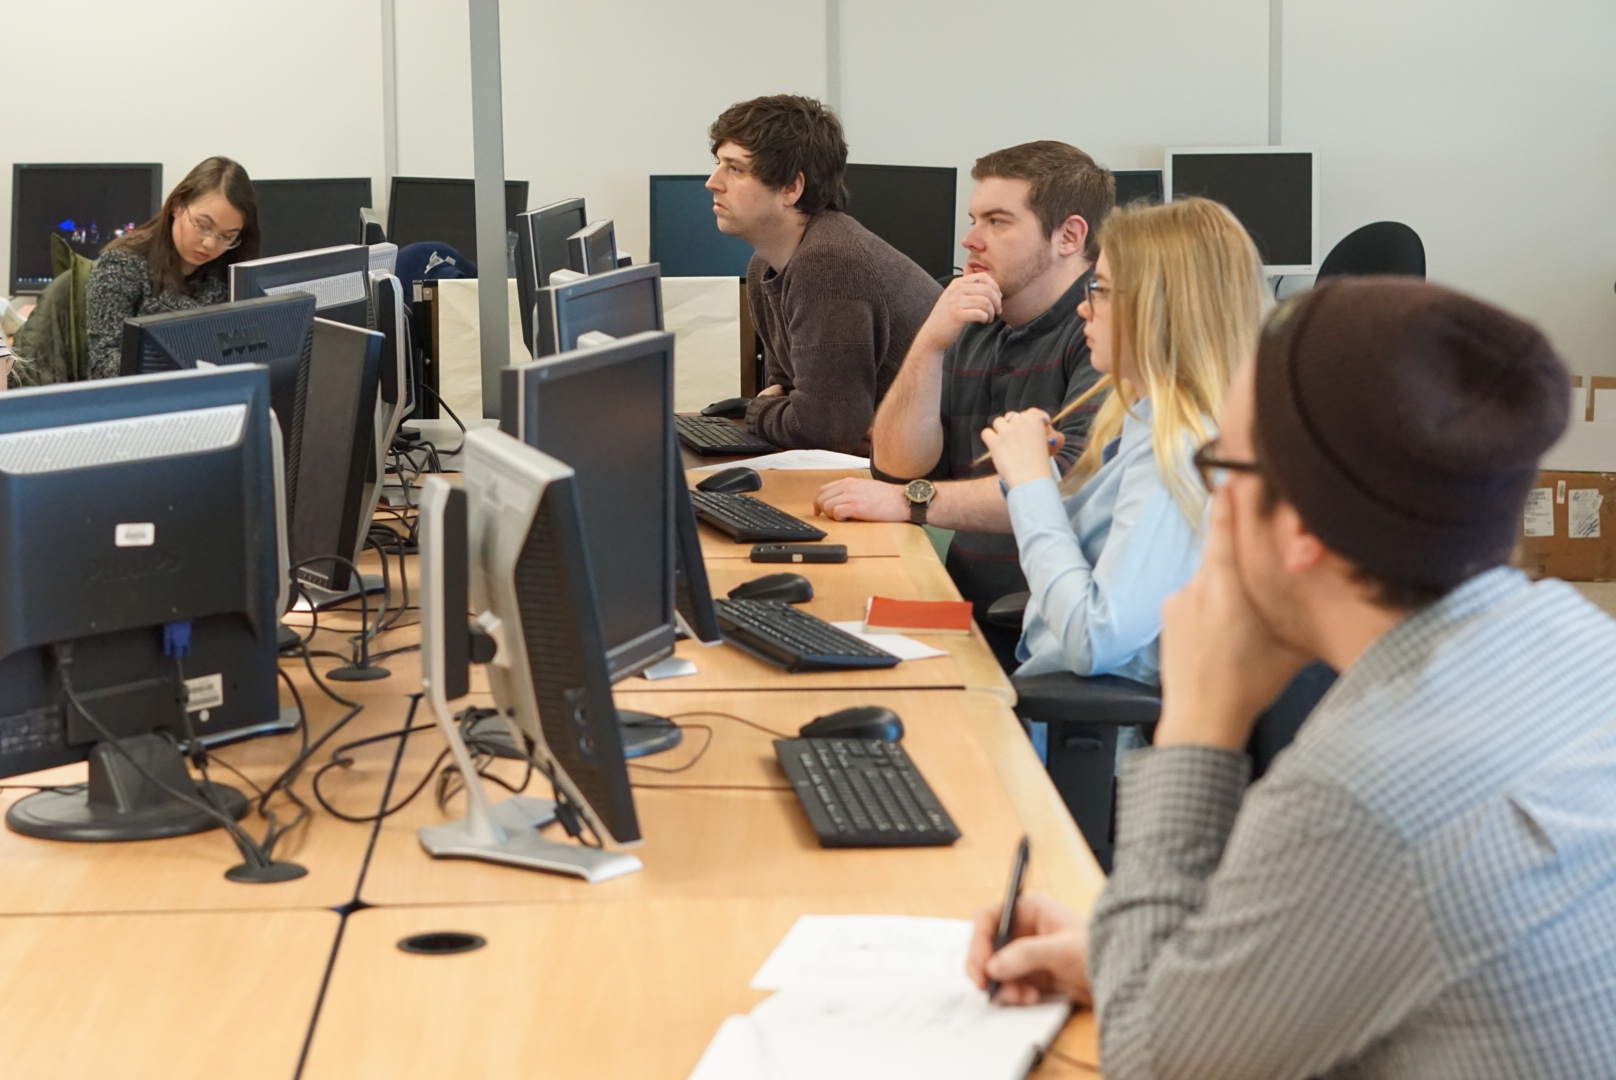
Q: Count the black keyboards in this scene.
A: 4